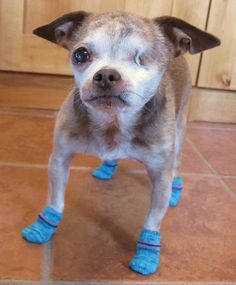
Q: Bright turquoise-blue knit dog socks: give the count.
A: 4